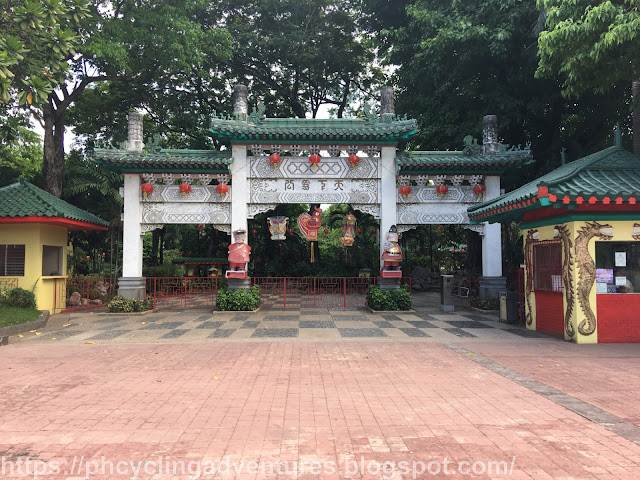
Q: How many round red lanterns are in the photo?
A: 9